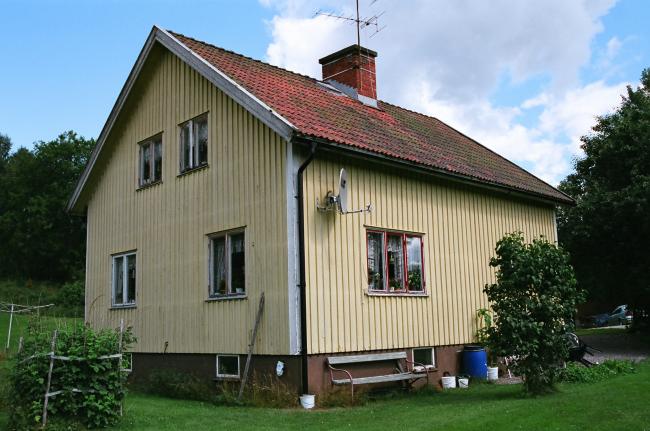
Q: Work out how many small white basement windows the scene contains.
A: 3